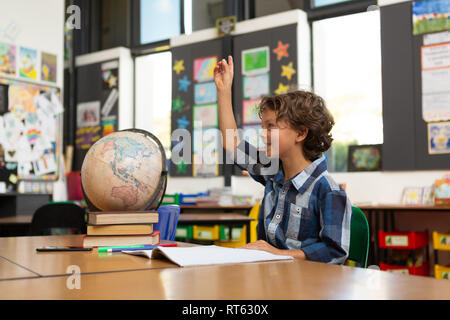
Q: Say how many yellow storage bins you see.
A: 3